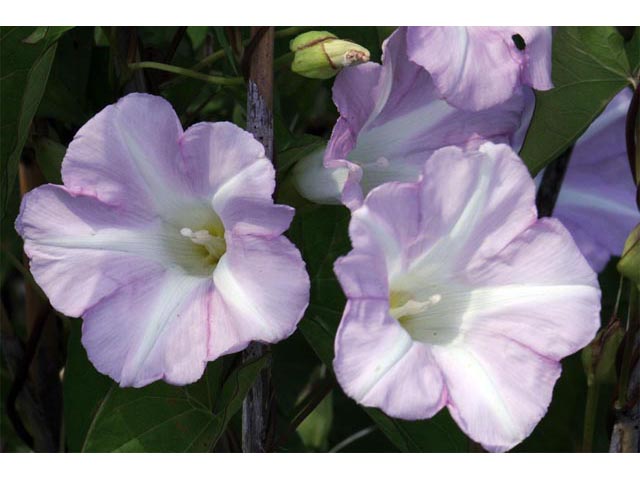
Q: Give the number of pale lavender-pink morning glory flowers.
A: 5